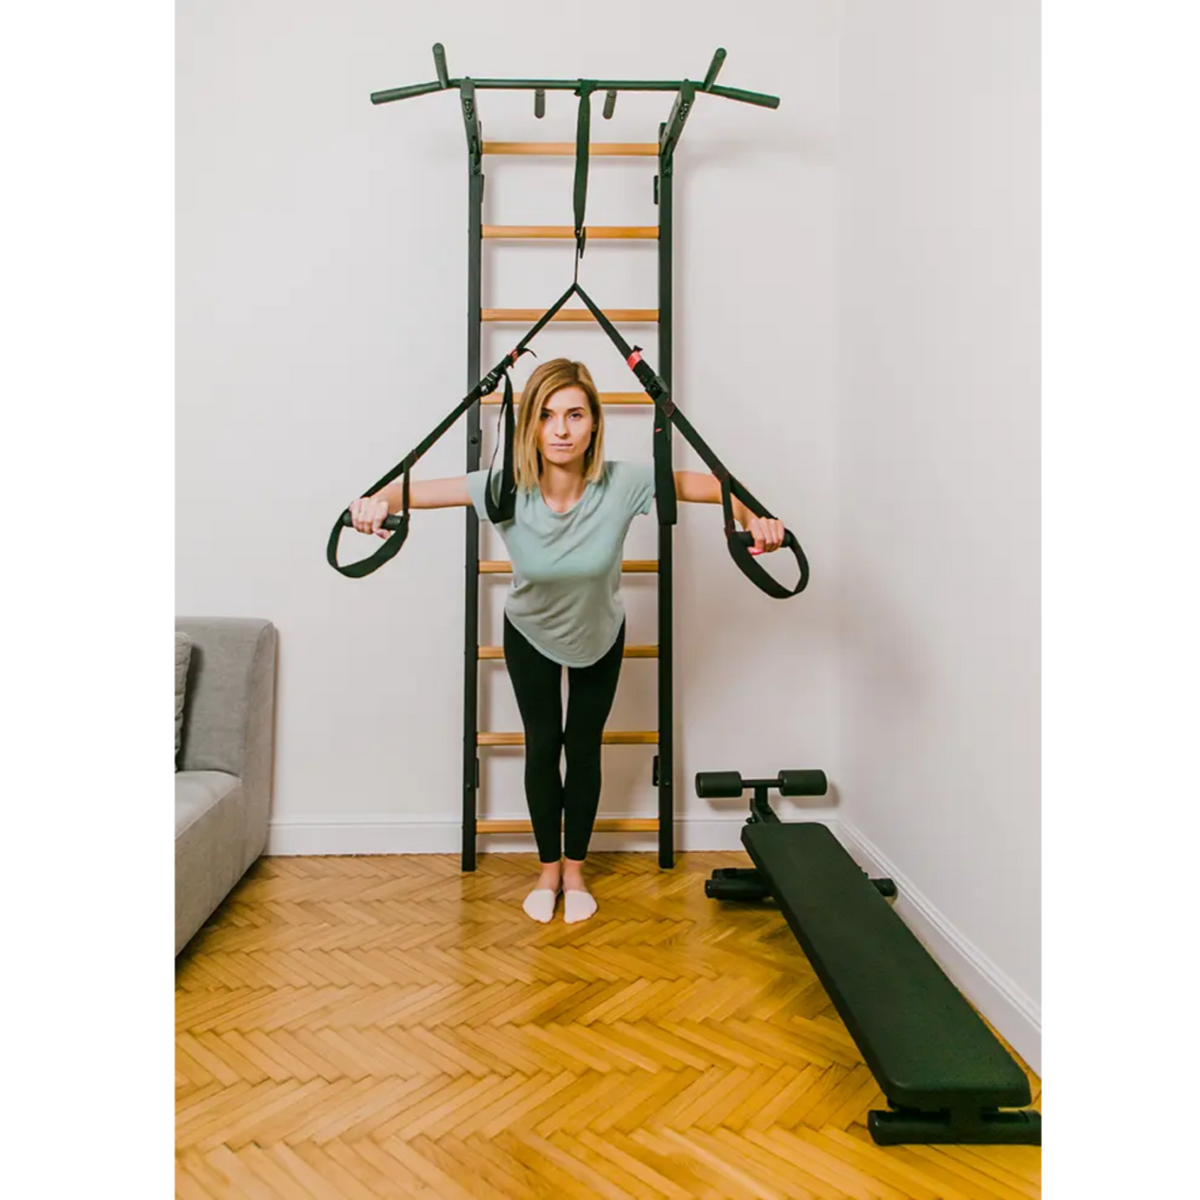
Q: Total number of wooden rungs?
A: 8